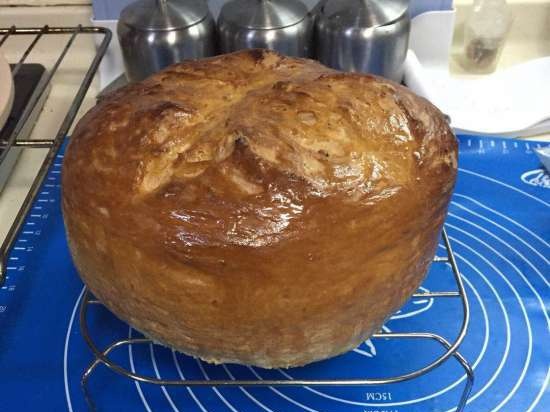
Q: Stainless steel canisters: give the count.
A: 3